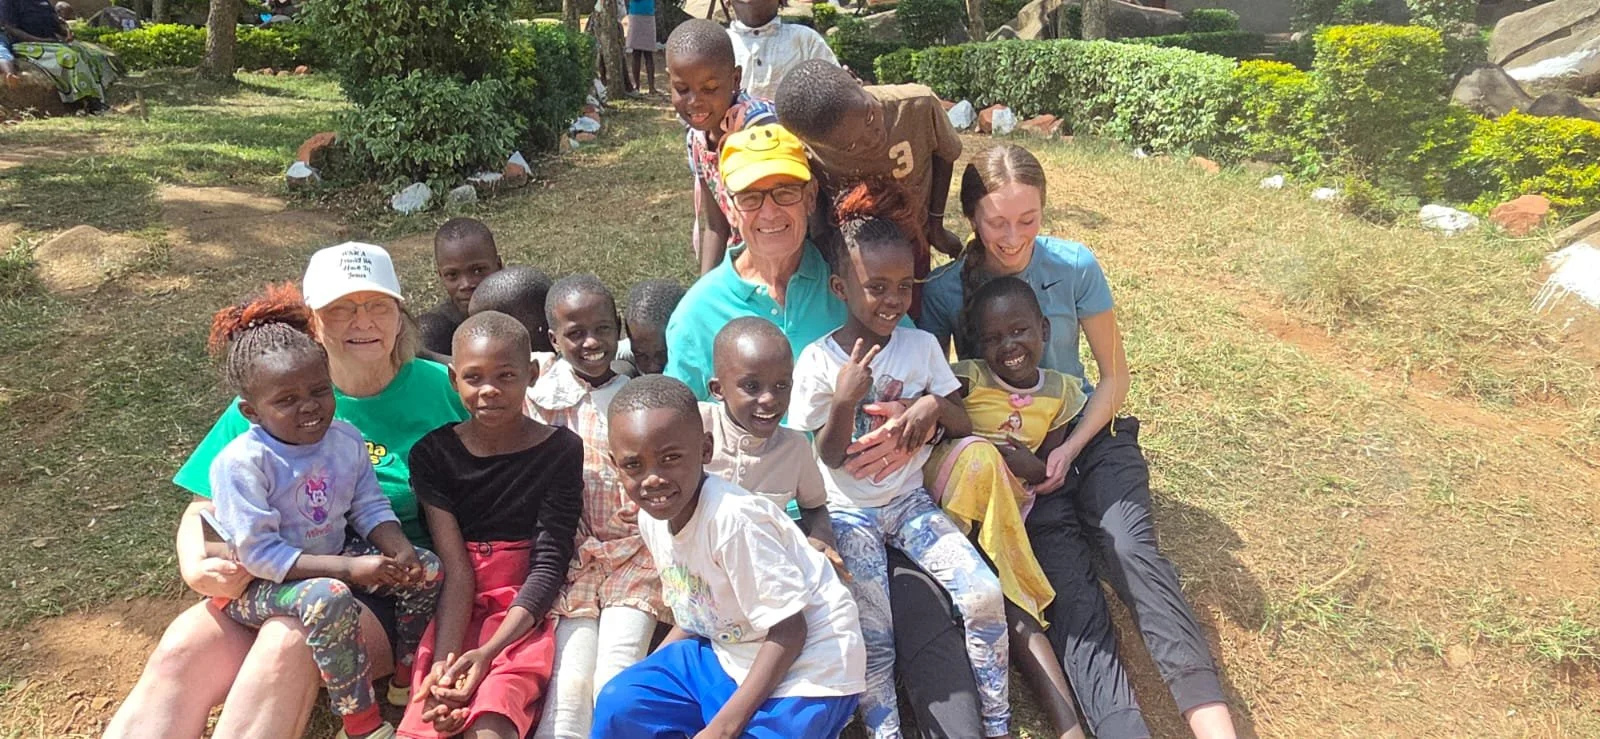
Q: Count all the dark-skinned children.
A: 13